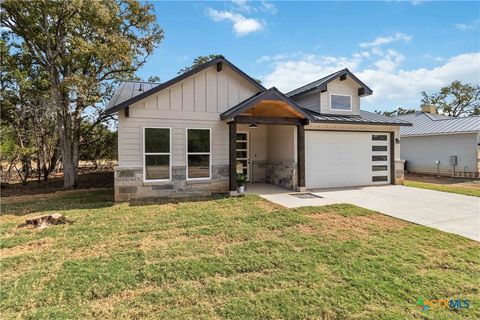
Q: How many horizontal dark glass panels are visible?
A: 5